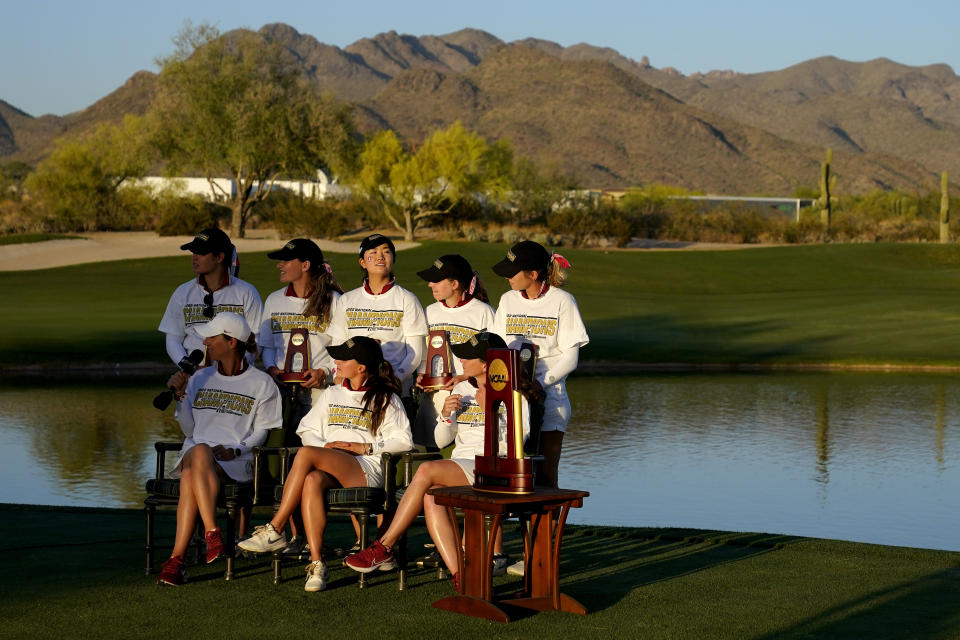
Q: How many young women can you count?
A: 8